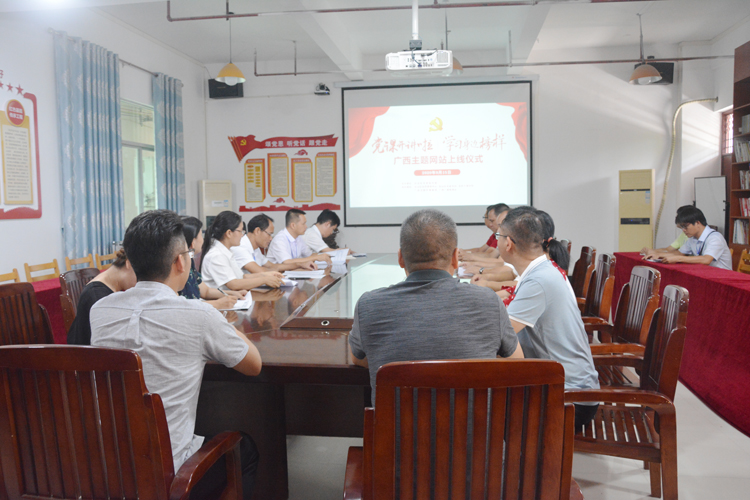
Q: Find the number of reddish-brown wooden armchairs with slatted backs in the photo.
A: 9